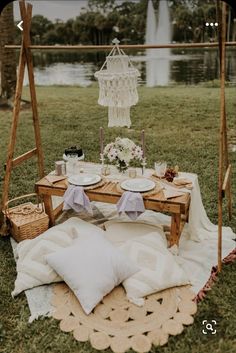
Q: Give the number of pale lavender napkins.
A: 2